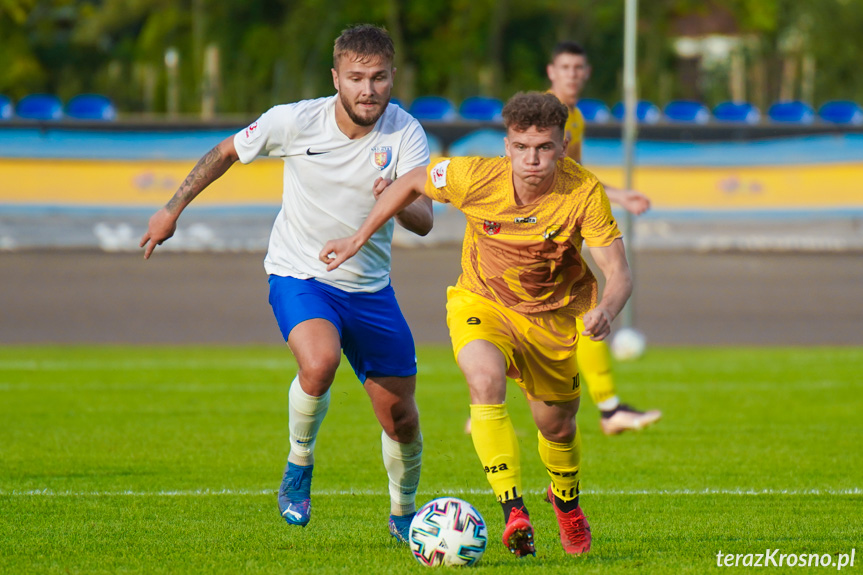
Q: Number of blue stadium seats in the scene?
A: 12